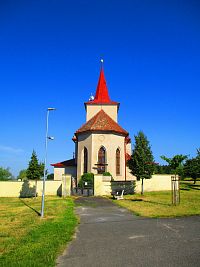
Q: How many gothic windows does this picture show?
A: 3